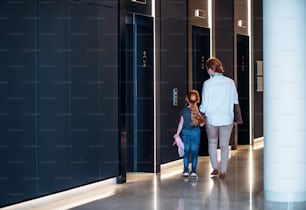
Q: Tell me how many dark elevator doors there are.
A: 3